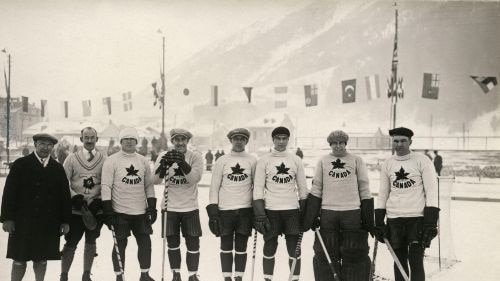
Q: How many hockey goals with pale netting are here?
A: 1